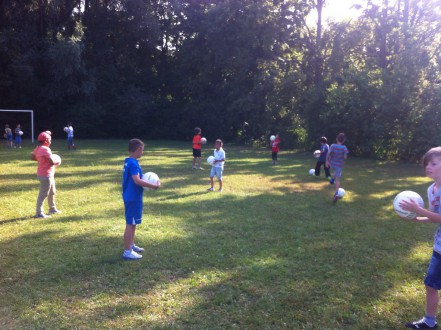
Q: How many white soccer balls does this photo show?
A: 11